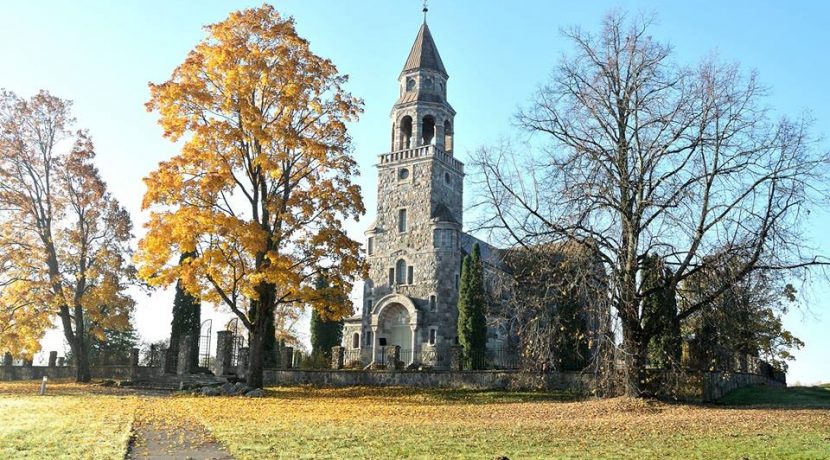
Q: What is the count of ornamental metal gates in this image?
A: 2